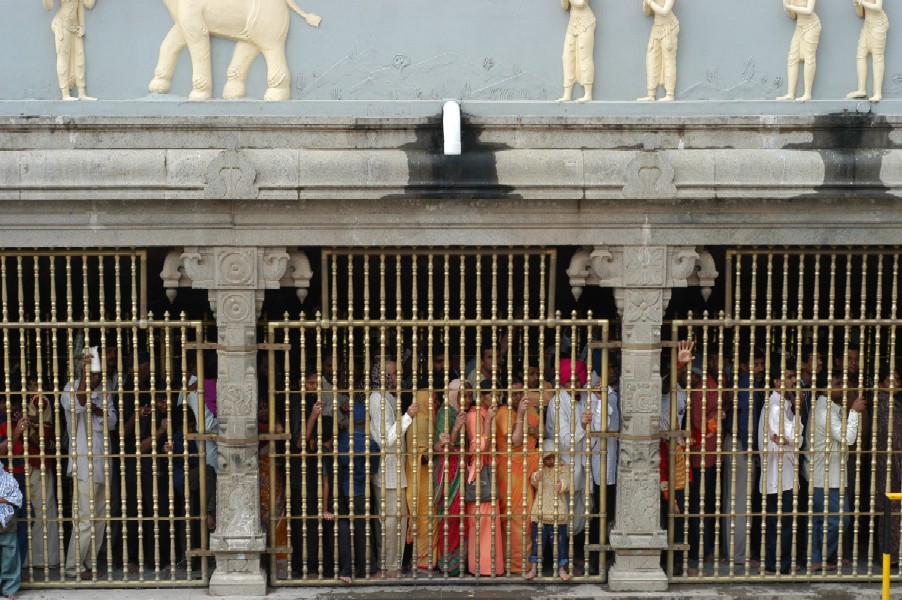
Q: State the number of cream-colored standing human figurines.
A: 5